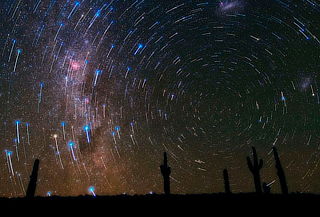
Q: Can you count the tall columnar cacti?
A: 5